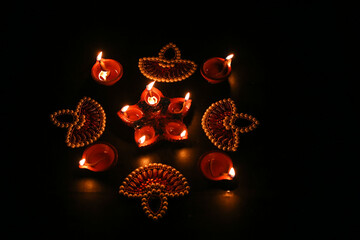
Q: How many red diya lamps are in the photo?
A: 9